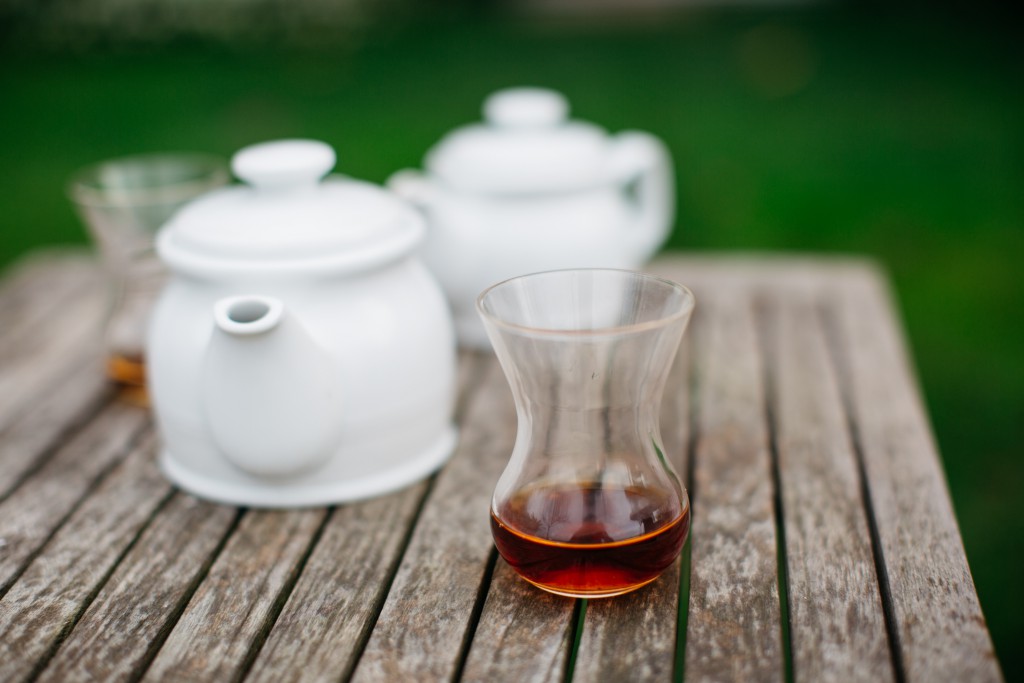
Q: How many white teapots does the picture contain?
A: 2